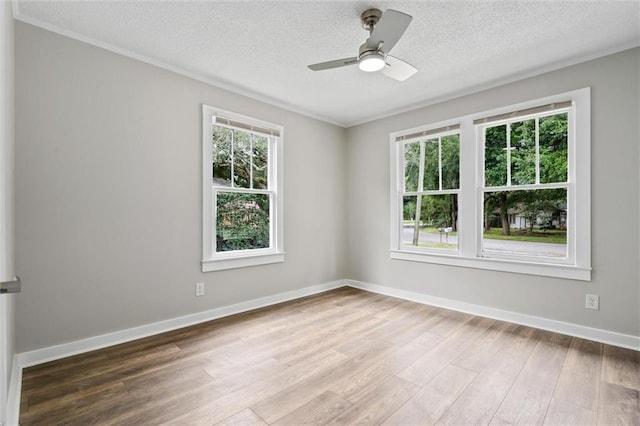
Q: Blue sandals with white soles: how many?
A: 0